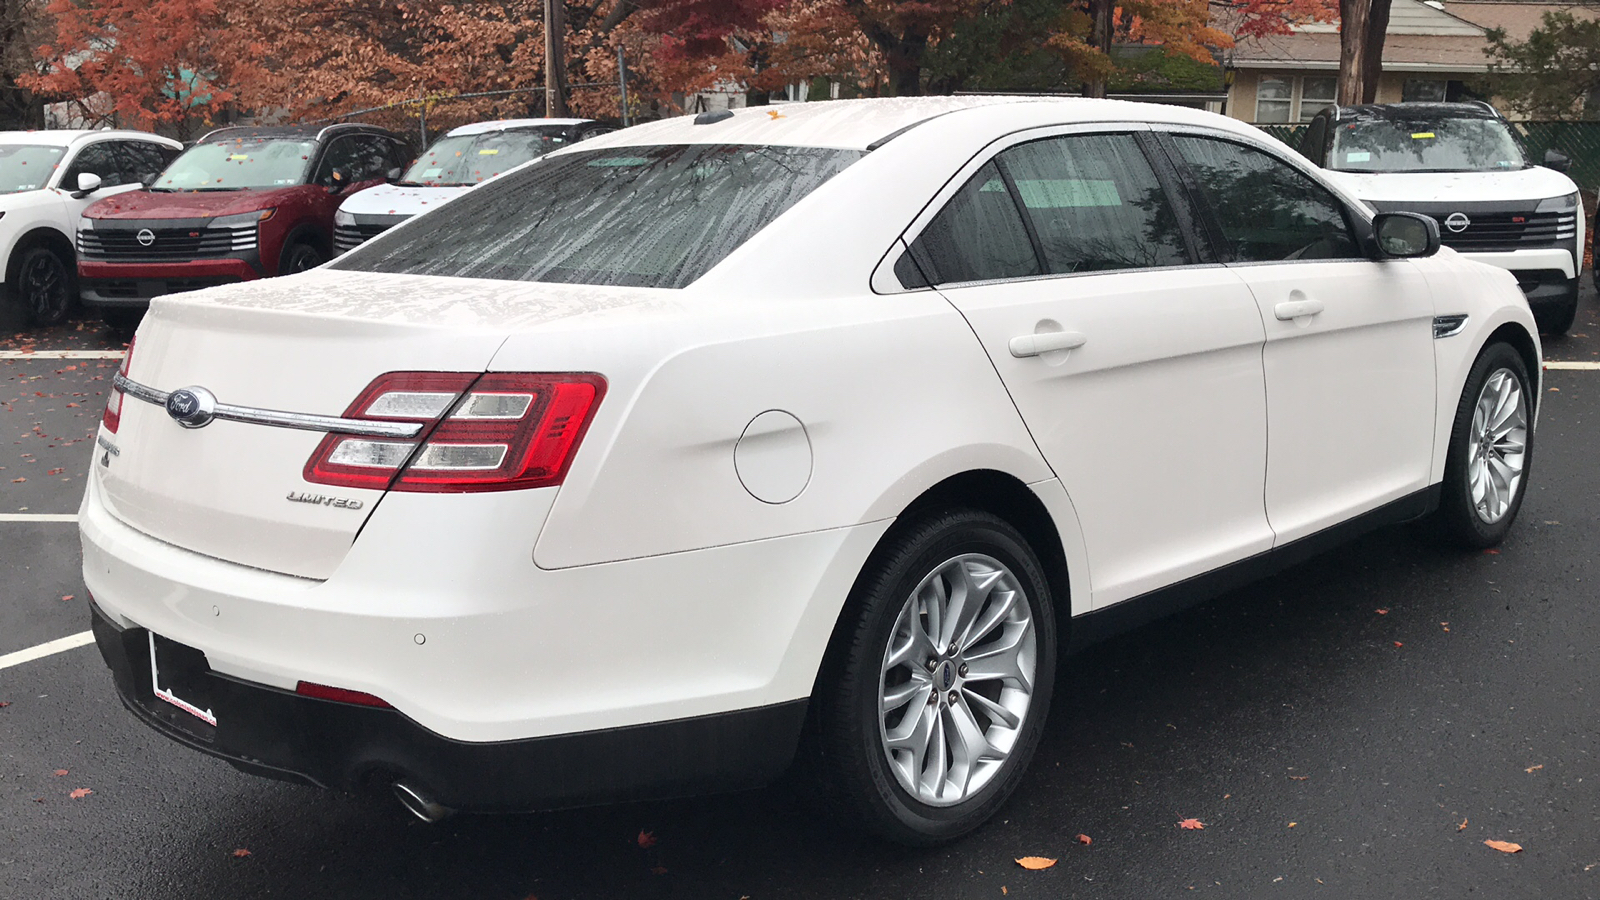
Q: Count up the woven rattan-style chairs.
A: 0